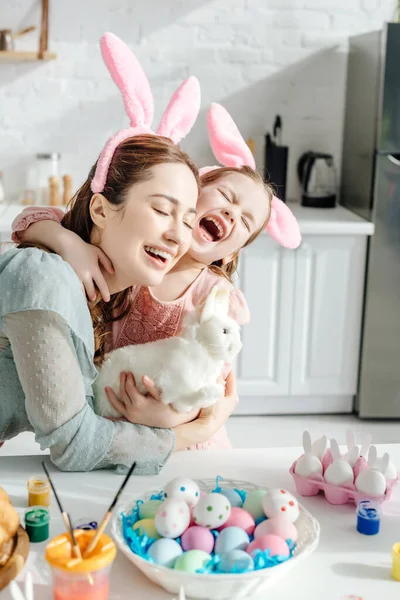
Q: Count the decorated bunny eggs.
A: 6